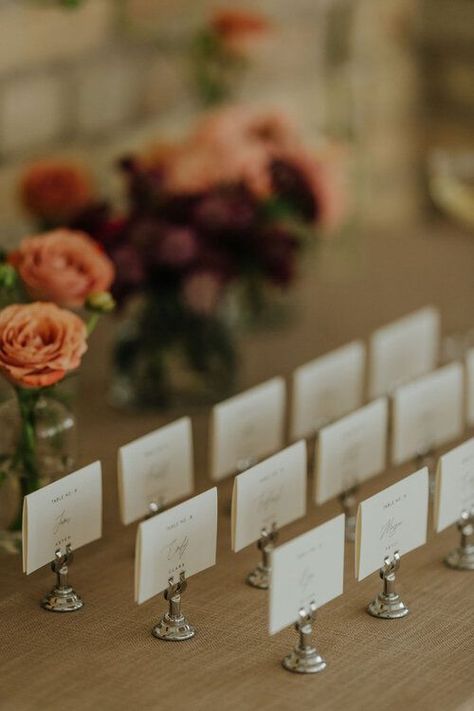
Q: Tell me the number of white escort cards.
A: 13